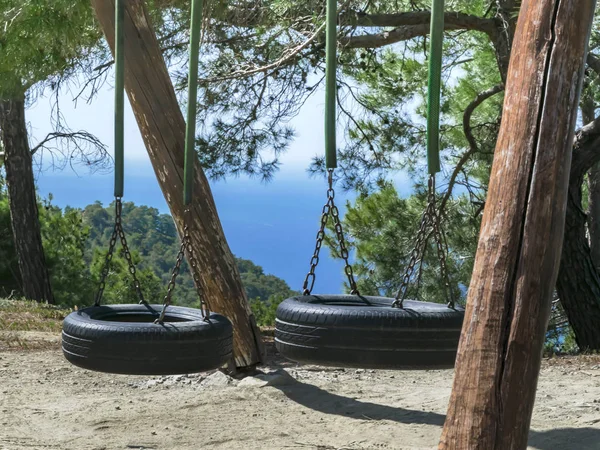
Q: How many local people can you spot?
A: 0